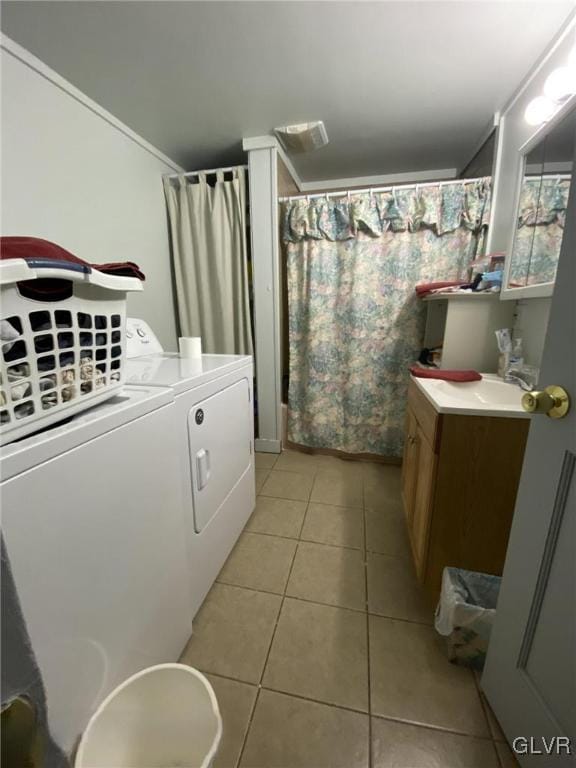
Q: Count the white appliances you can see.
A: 2